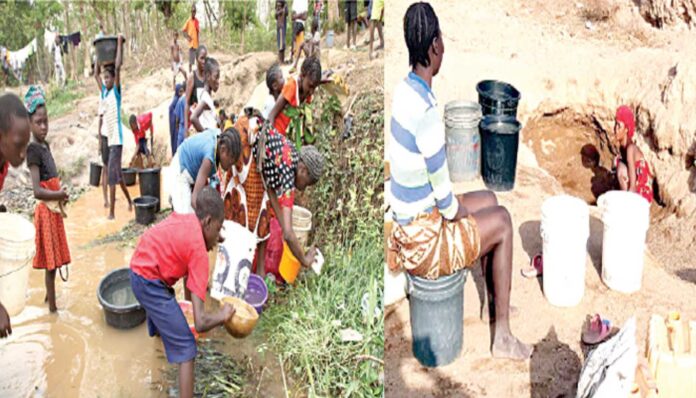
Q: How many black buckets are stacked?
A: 2